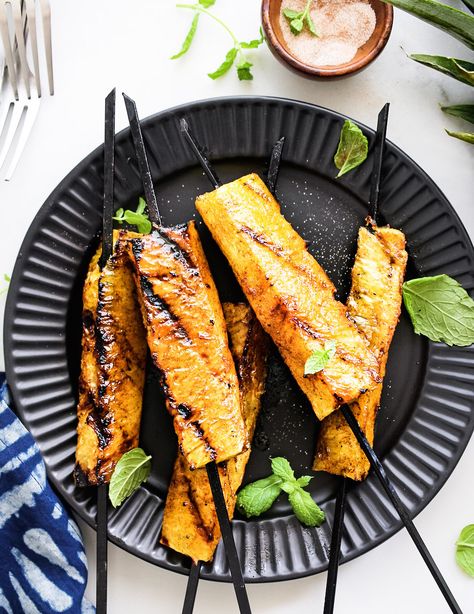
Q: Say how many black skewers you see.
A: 5